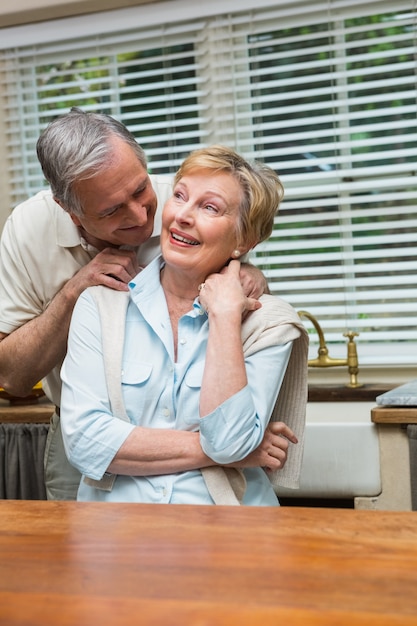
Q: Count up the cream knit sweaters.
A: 1